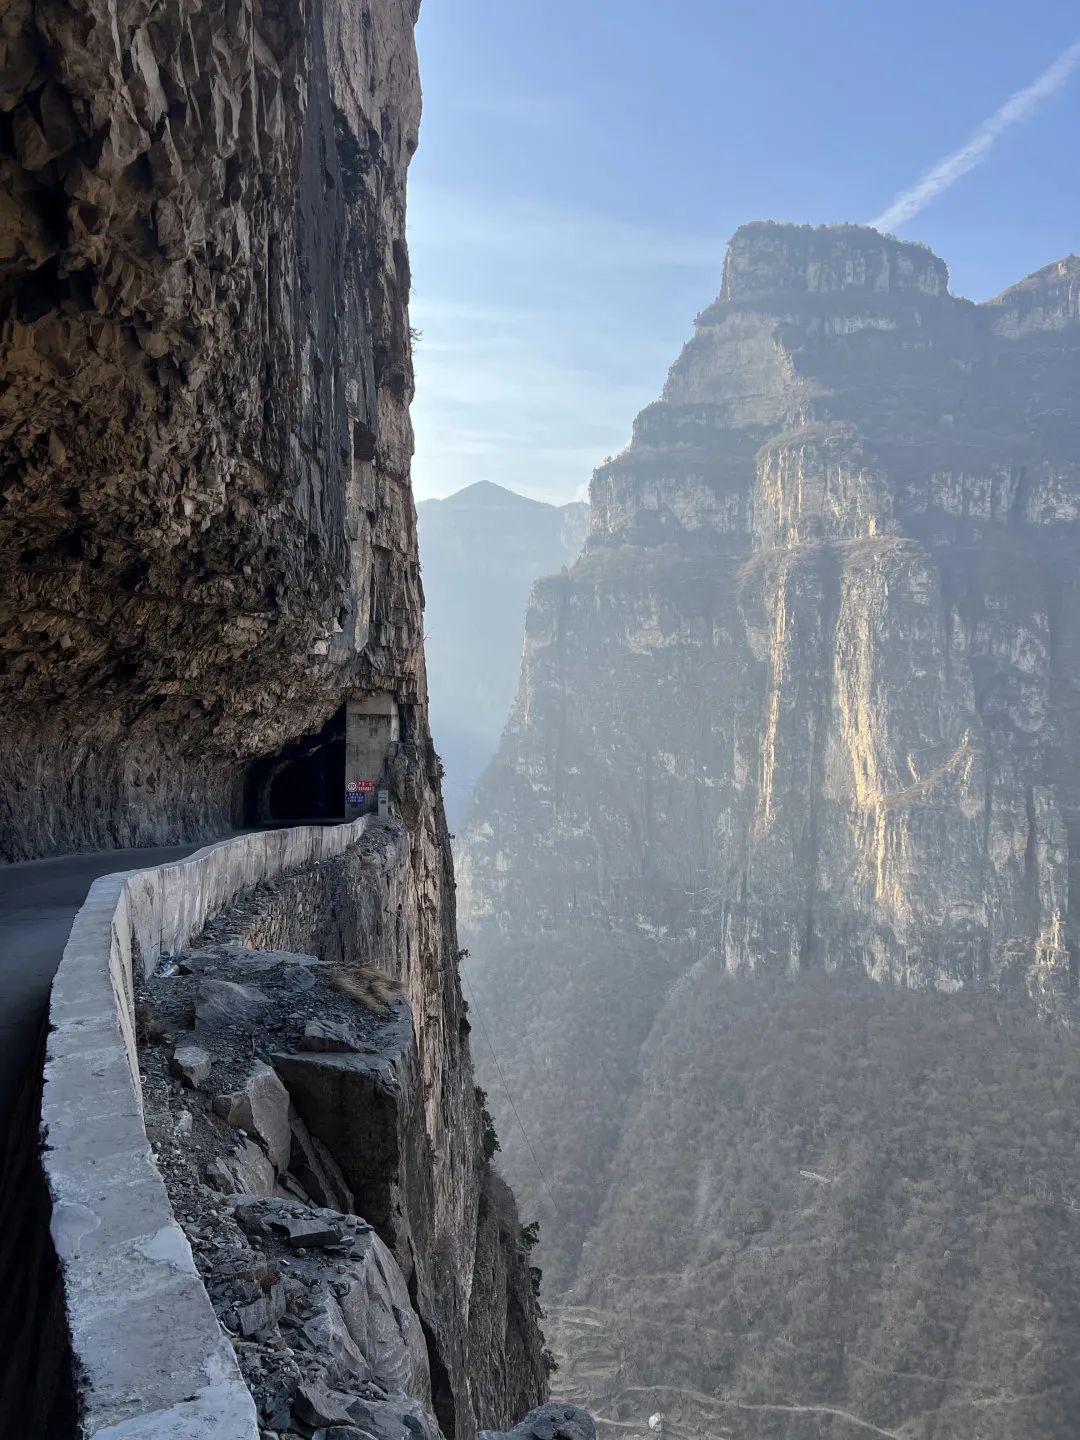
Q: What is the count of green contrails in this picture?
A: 0